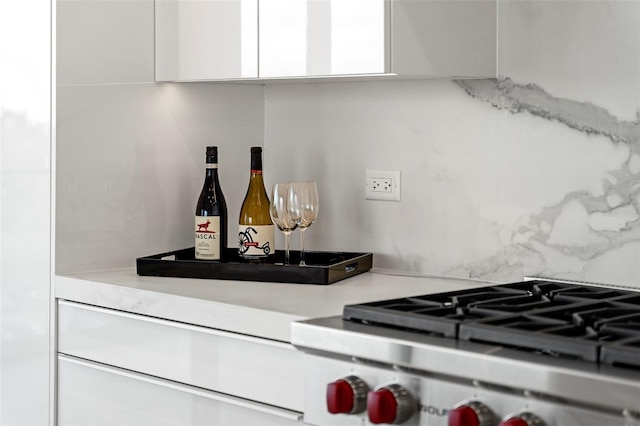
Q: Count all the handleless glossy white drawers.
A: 2